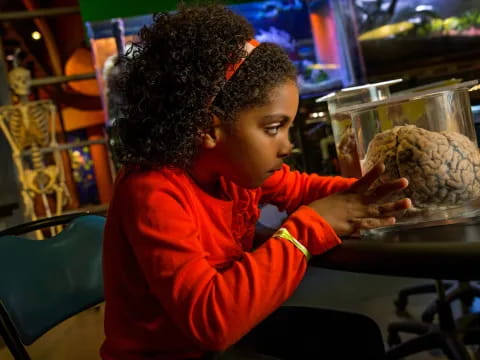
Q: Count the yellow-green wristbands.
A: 1